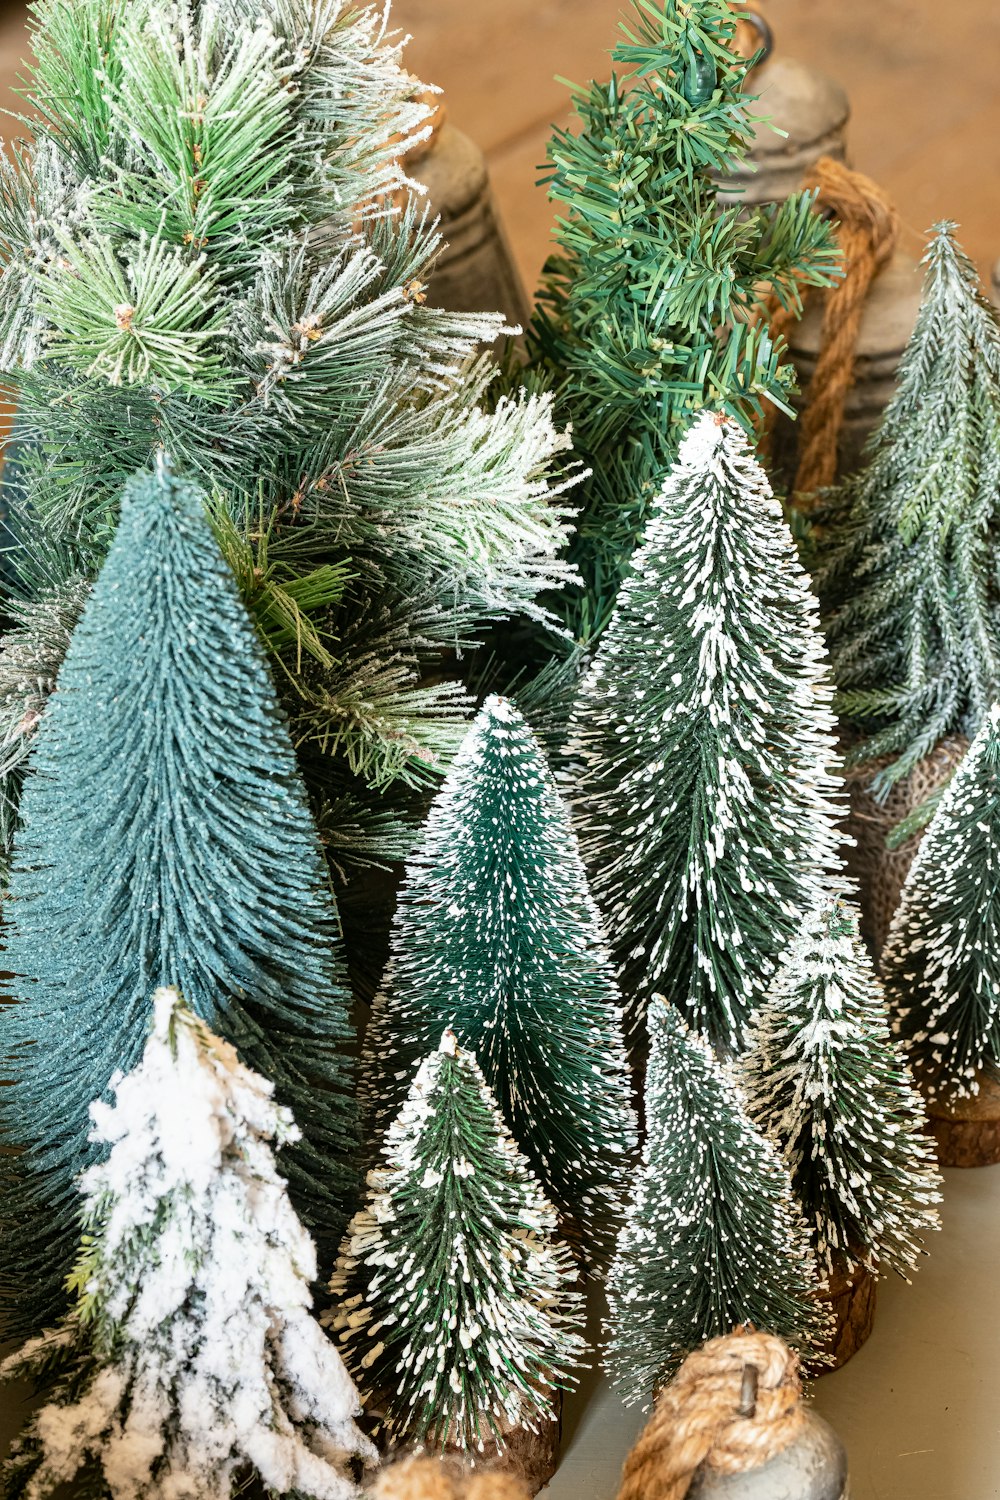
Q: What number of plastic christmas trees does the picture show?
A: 11